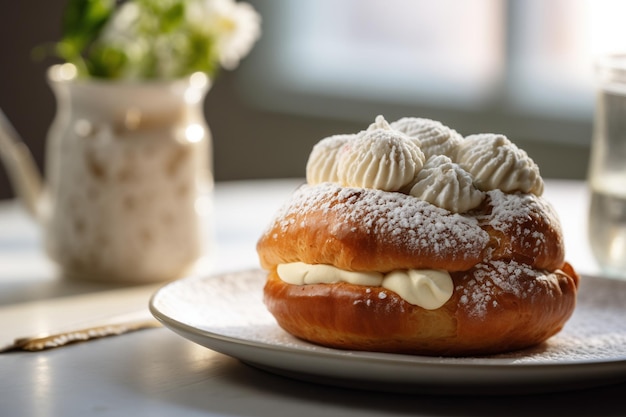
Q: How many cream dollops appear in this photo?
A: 5